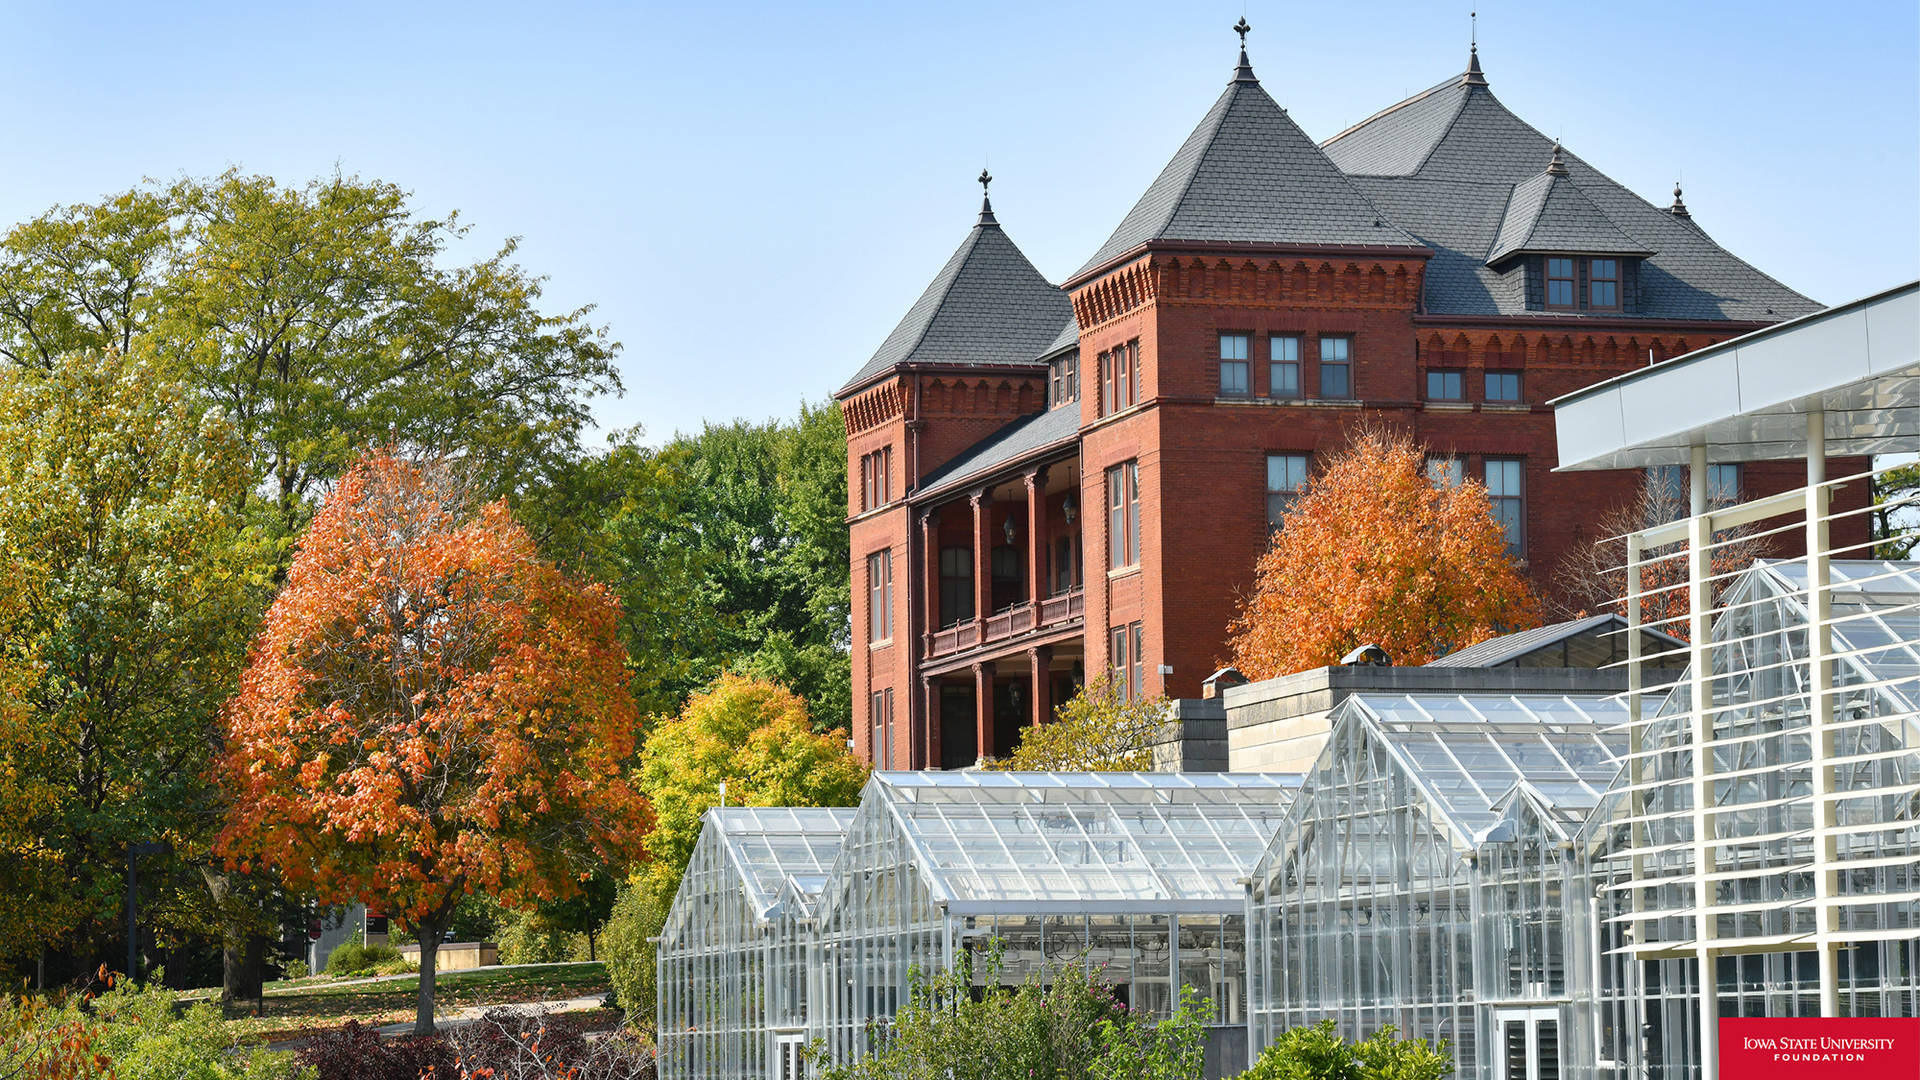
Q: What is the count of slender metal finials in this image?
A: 5